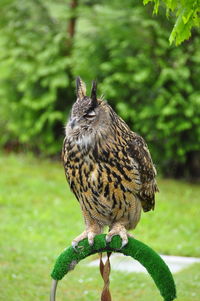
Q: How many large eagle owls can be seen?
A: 1